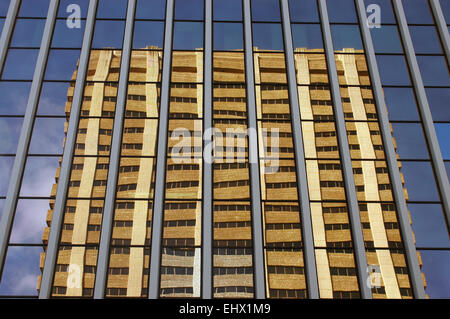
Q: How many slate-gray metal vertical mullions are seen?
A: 12